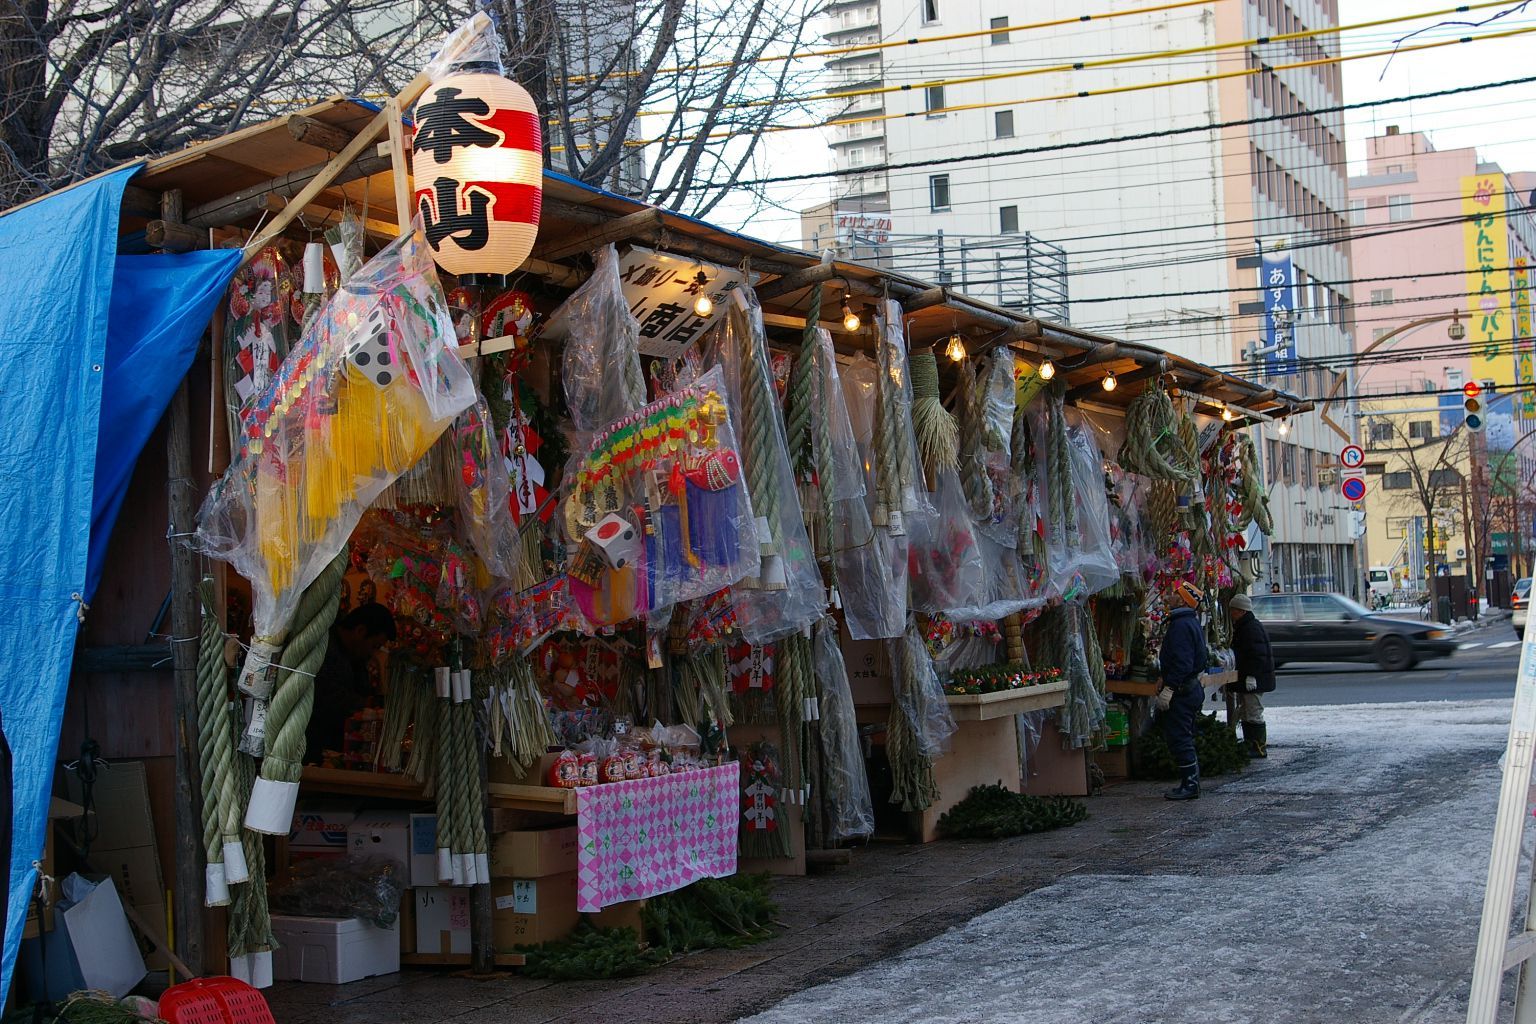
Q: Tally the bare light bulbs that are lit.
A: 7